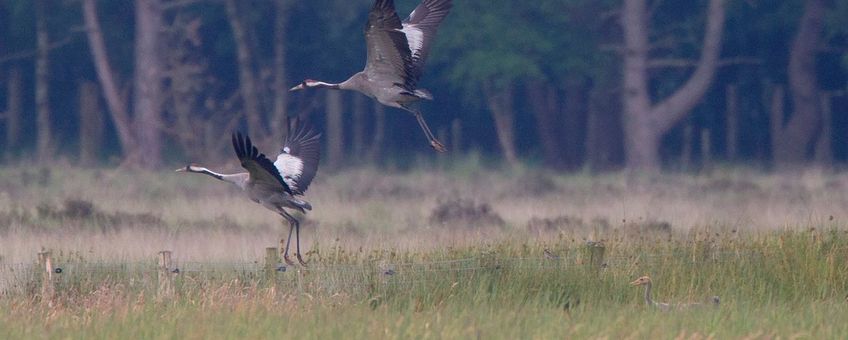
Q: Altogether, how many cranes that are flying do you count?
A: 2